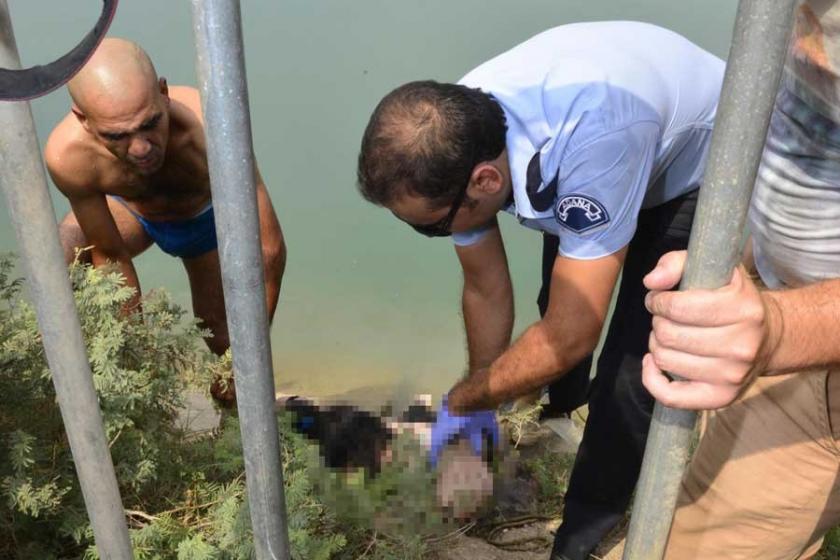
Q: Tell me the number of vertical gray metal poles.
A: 3